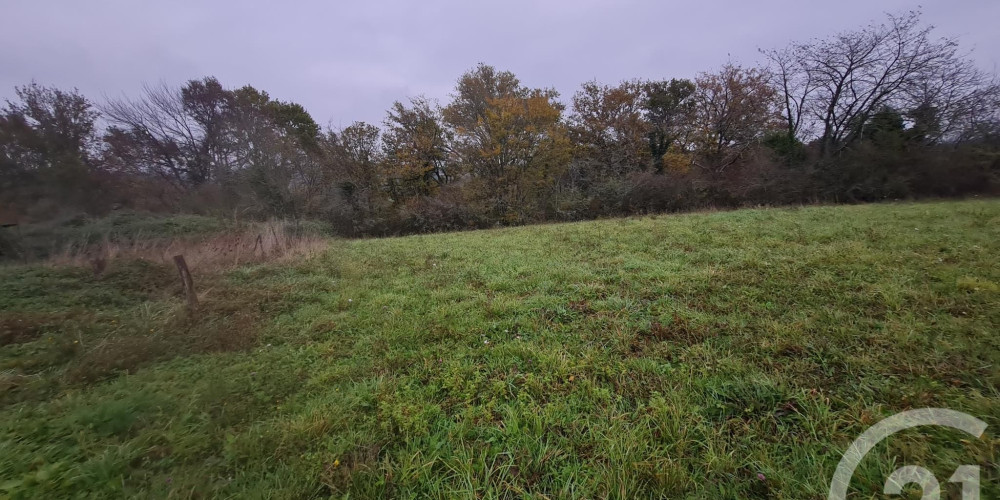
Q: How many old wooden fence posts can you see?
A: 1